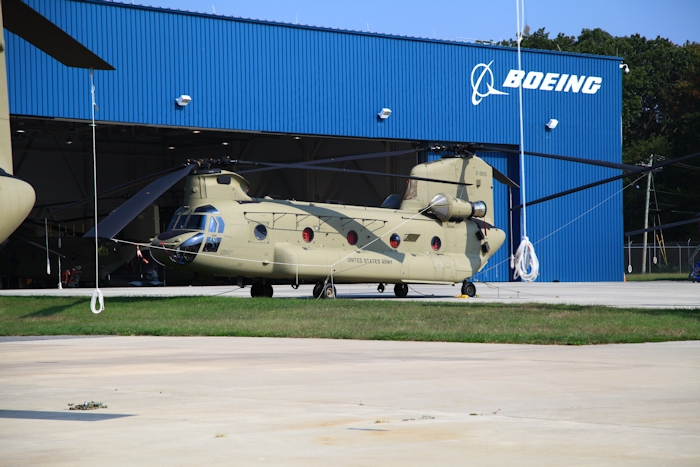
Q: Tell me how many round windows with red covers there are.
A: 4